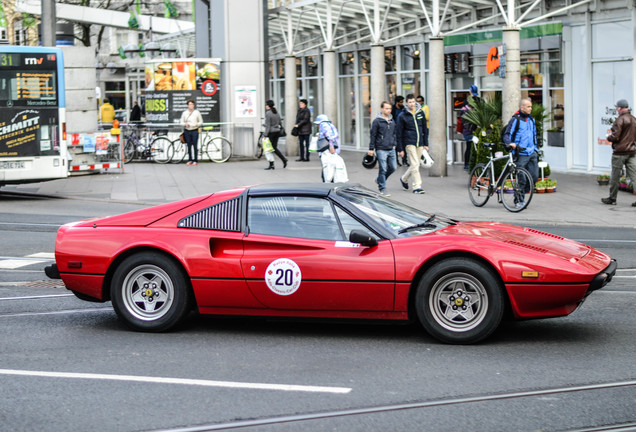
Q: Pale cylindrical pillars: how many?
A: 5